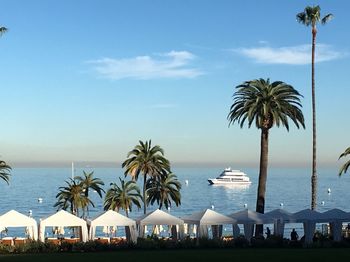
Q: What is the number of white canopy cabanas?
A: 9